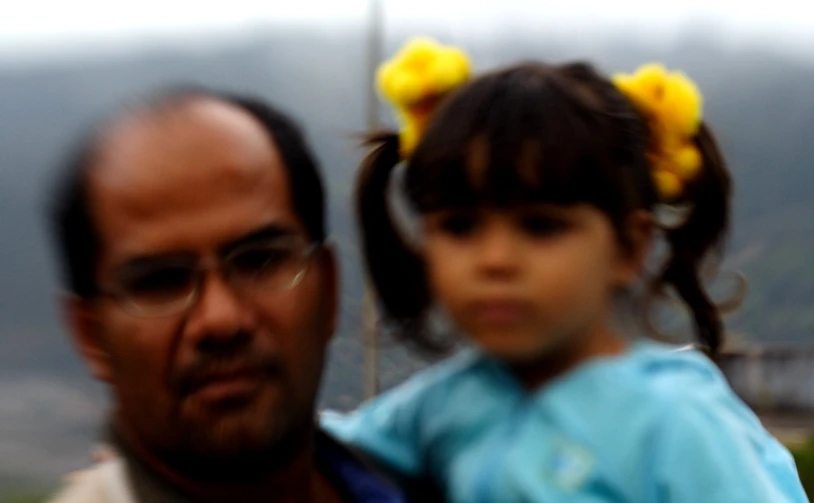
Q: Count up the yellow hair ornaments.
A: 2